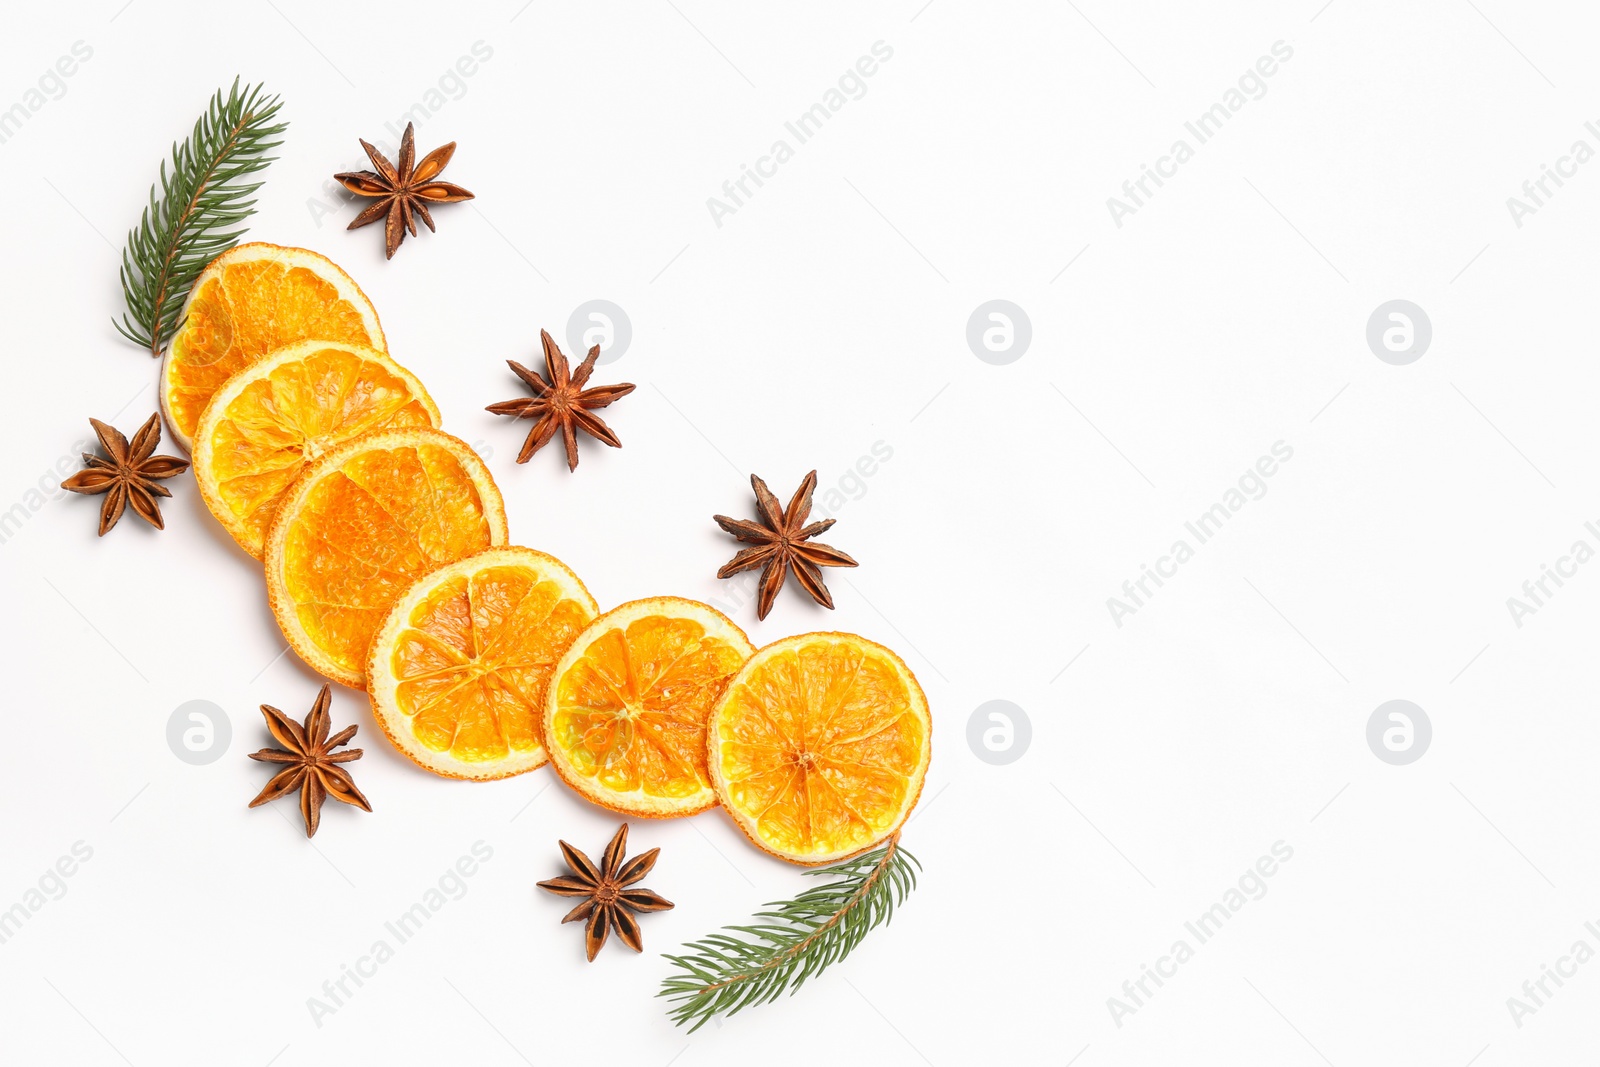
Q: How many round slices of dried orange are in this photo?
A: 6